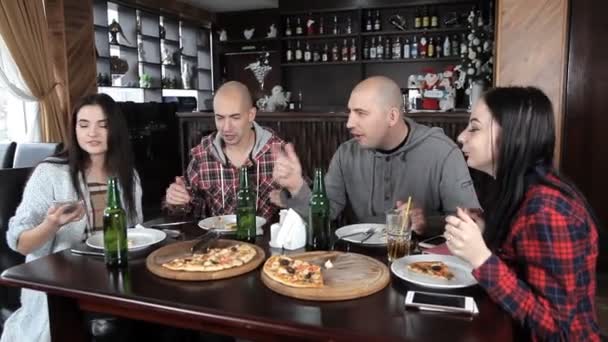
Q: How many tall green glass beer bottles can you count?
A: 3